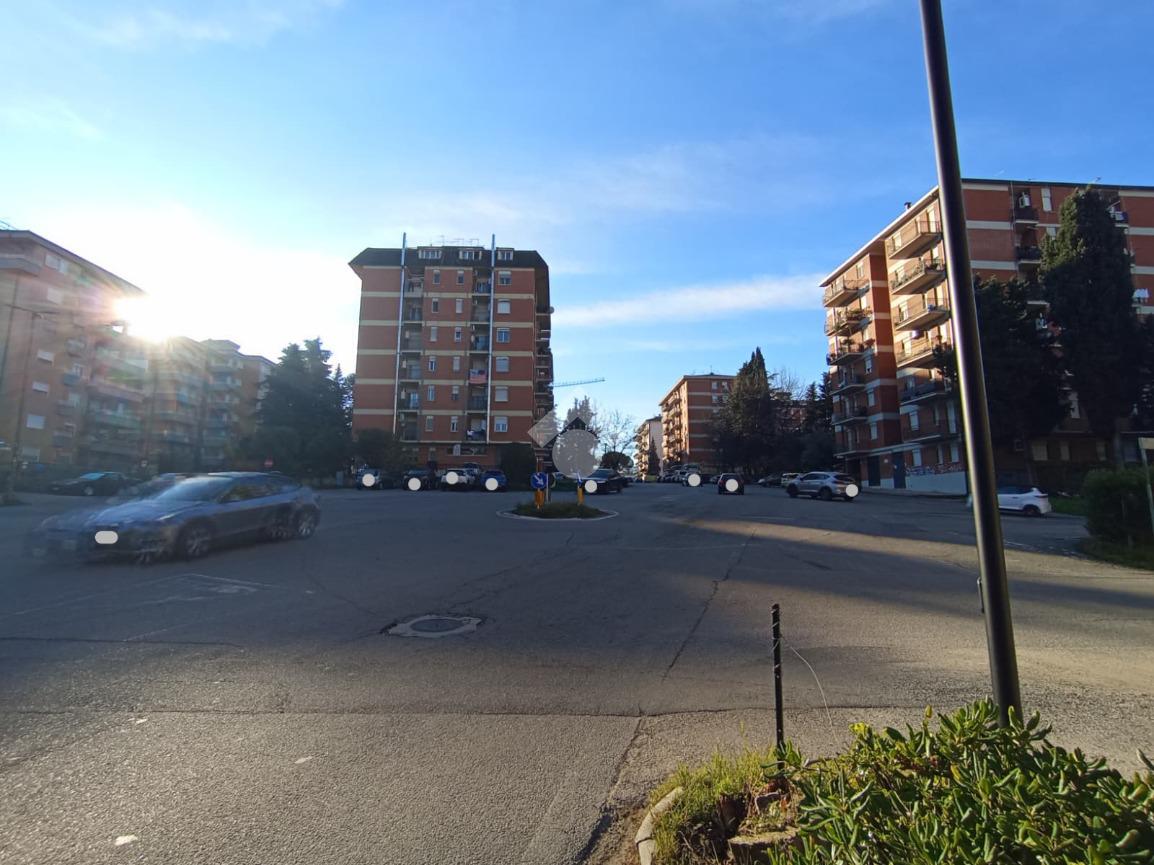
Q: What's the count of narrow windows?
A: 12